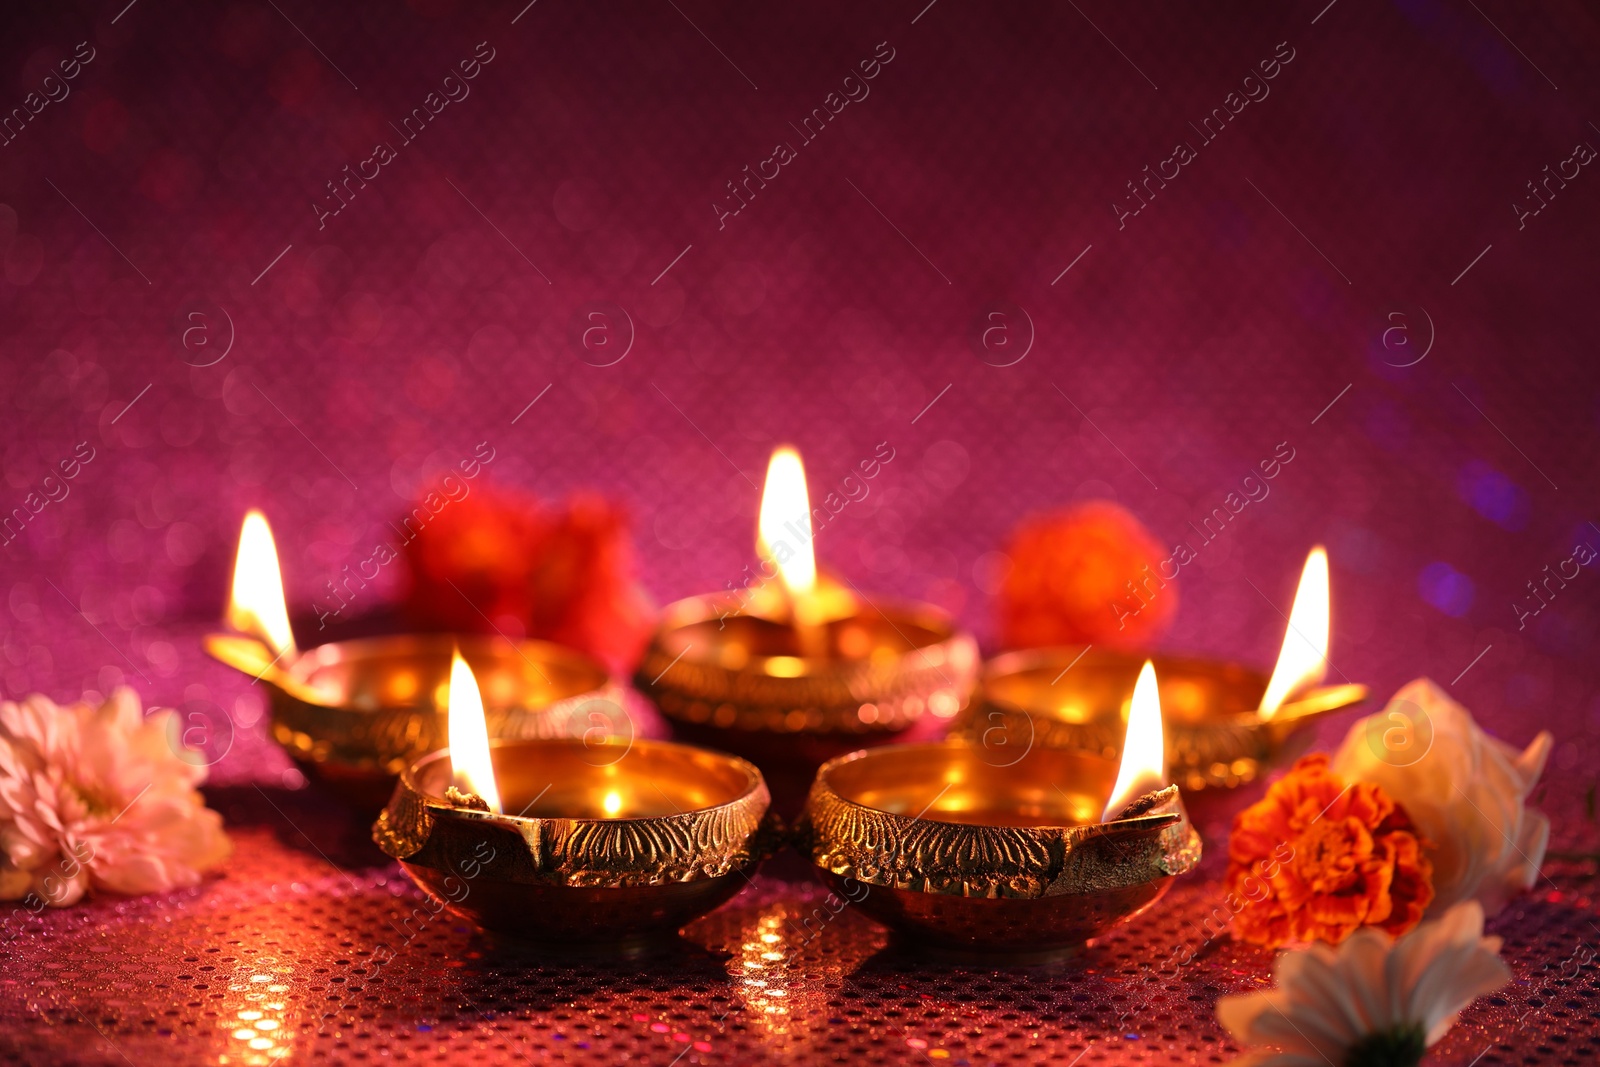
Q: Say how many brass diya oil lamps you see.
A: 5